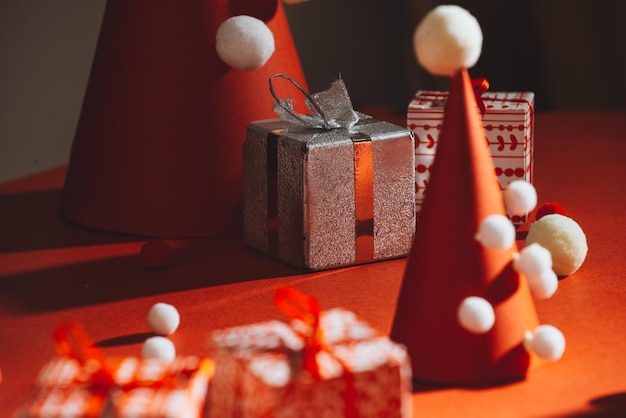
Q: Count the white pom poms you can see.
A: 11